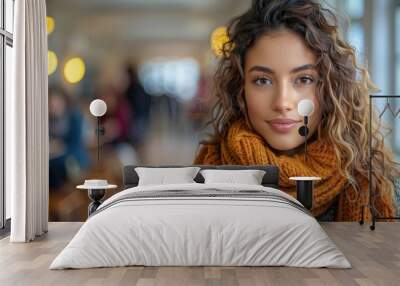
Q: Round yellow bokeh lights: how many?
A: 4